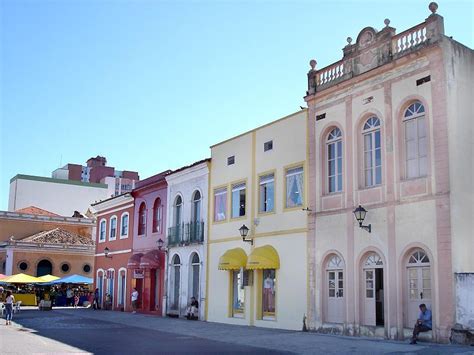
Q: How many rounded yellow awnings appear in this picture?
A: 2